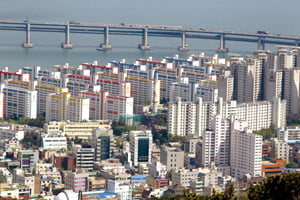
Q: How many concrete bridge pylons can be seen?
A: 7